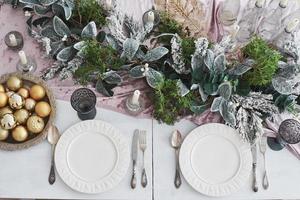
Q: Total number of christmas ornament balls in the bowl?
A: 15